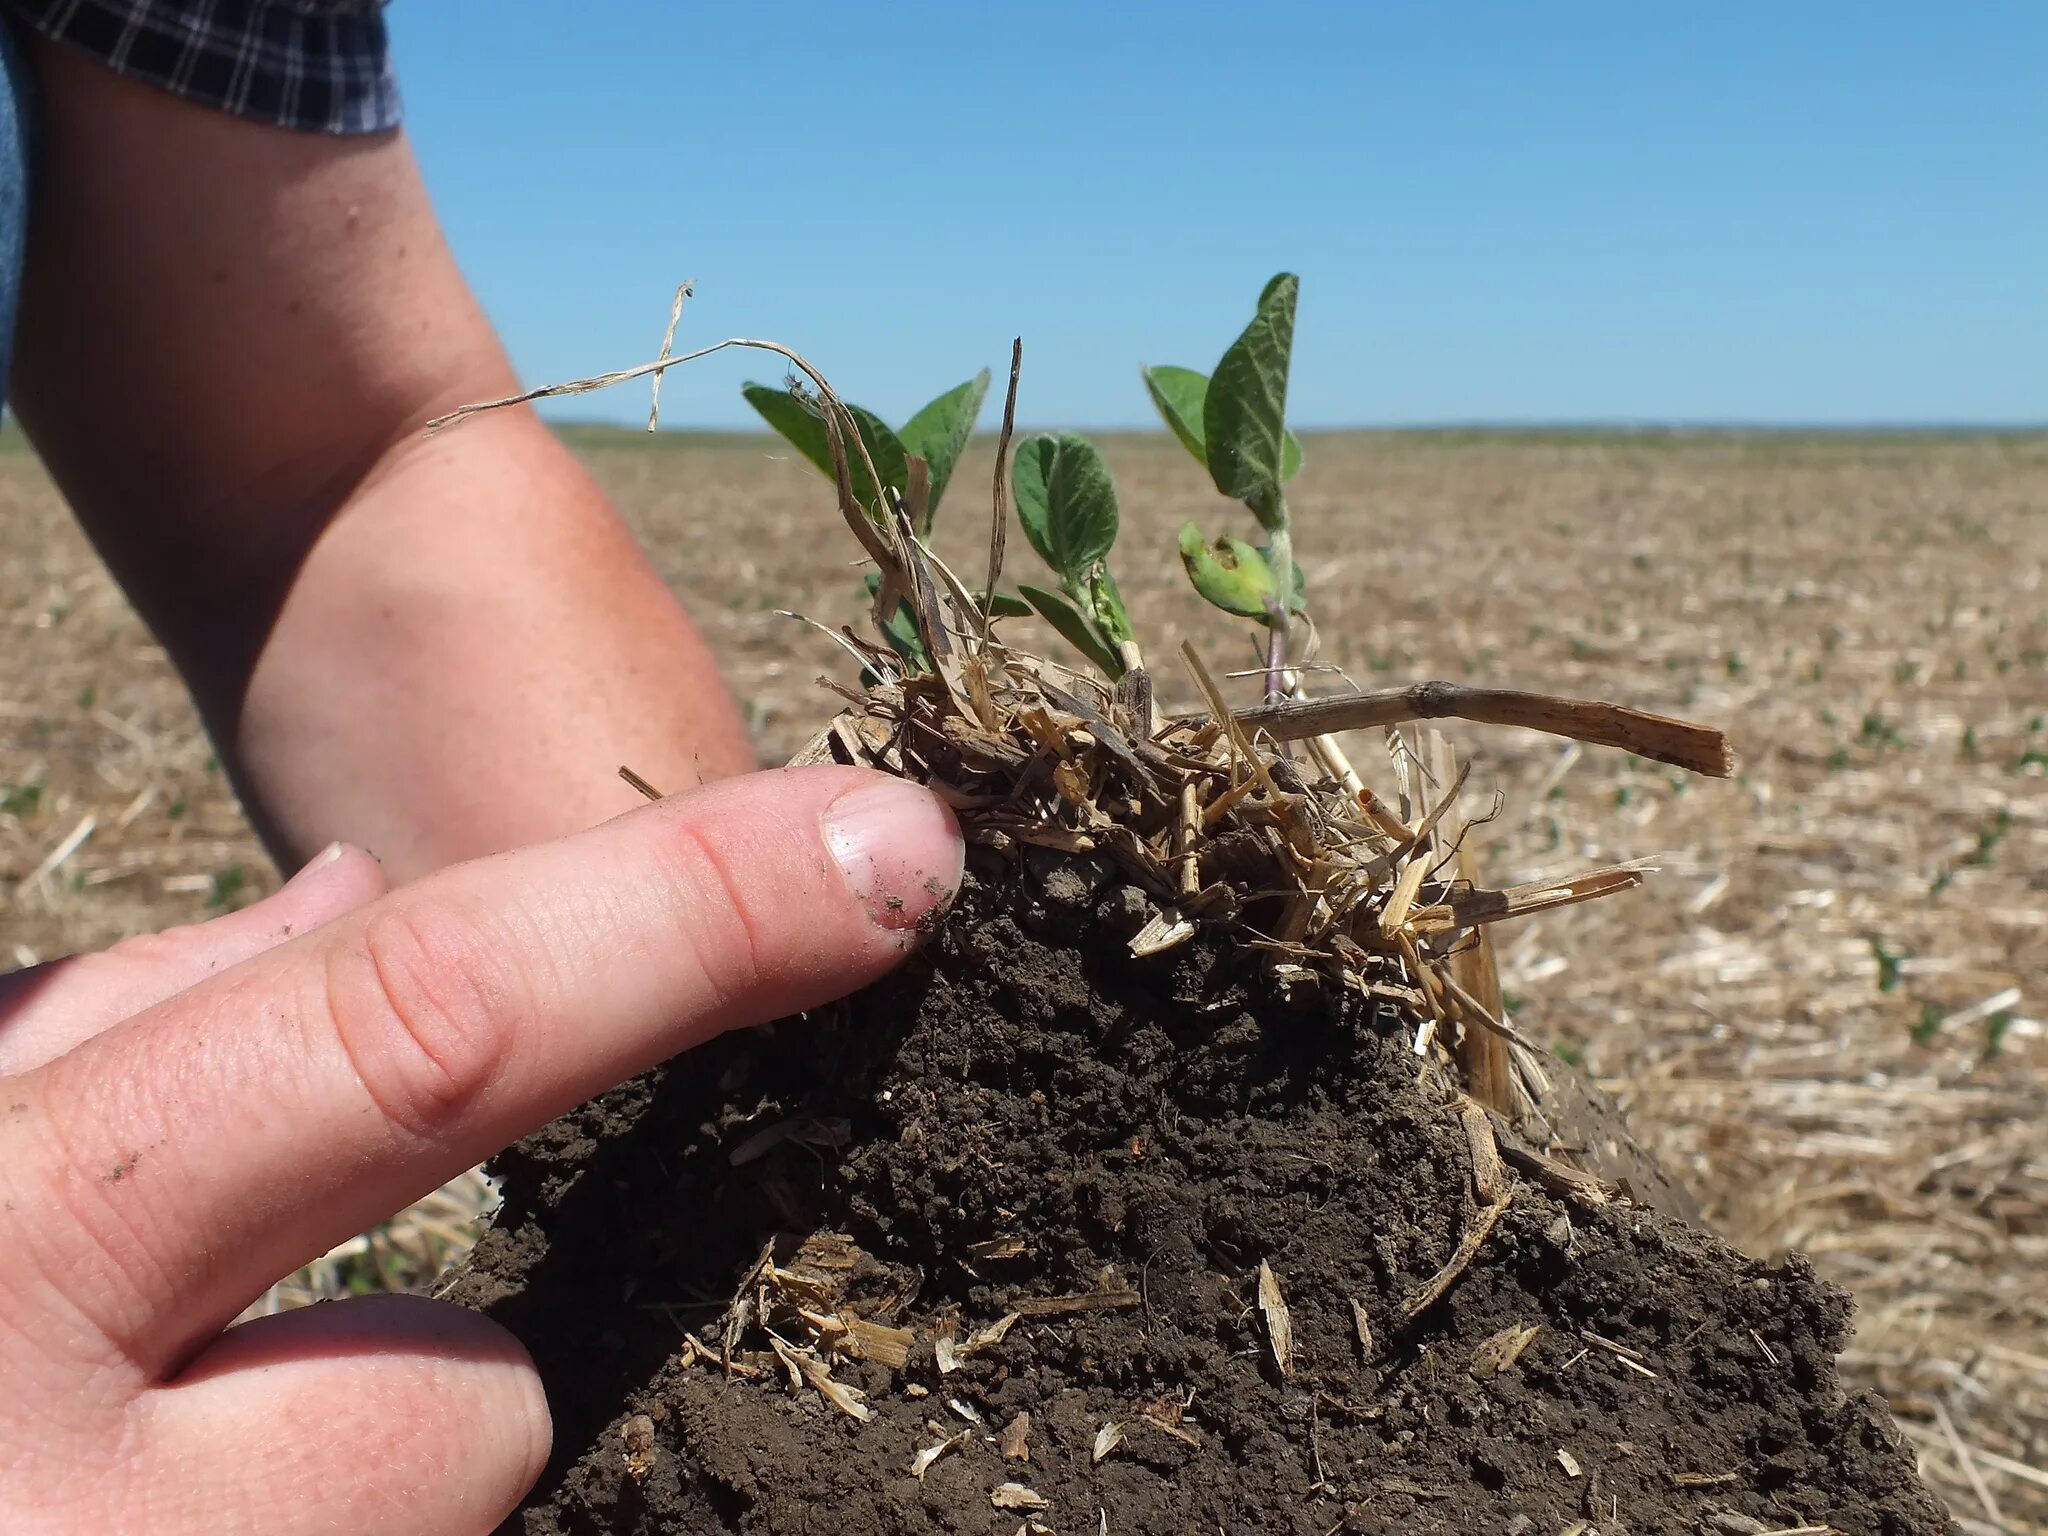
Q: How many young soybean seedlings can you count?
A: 3